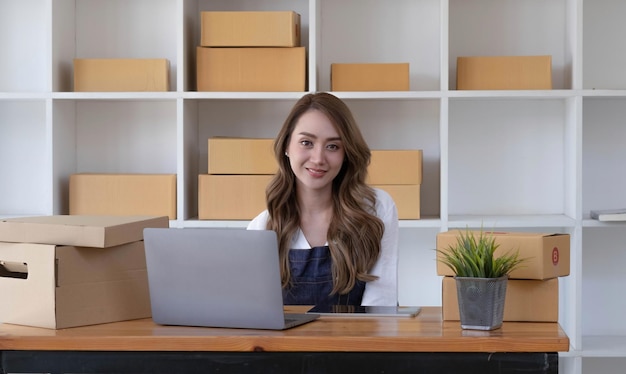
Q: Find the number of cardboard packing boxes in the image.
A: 13